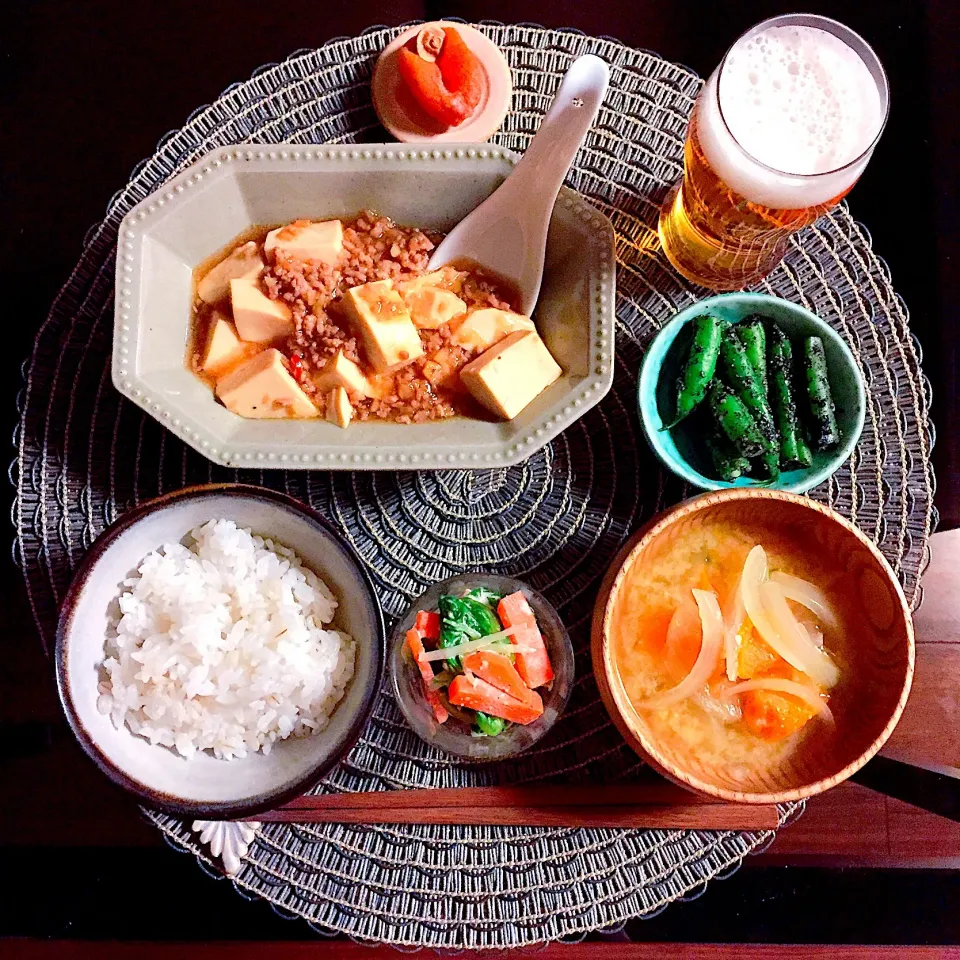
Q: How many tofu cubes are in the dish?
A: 11